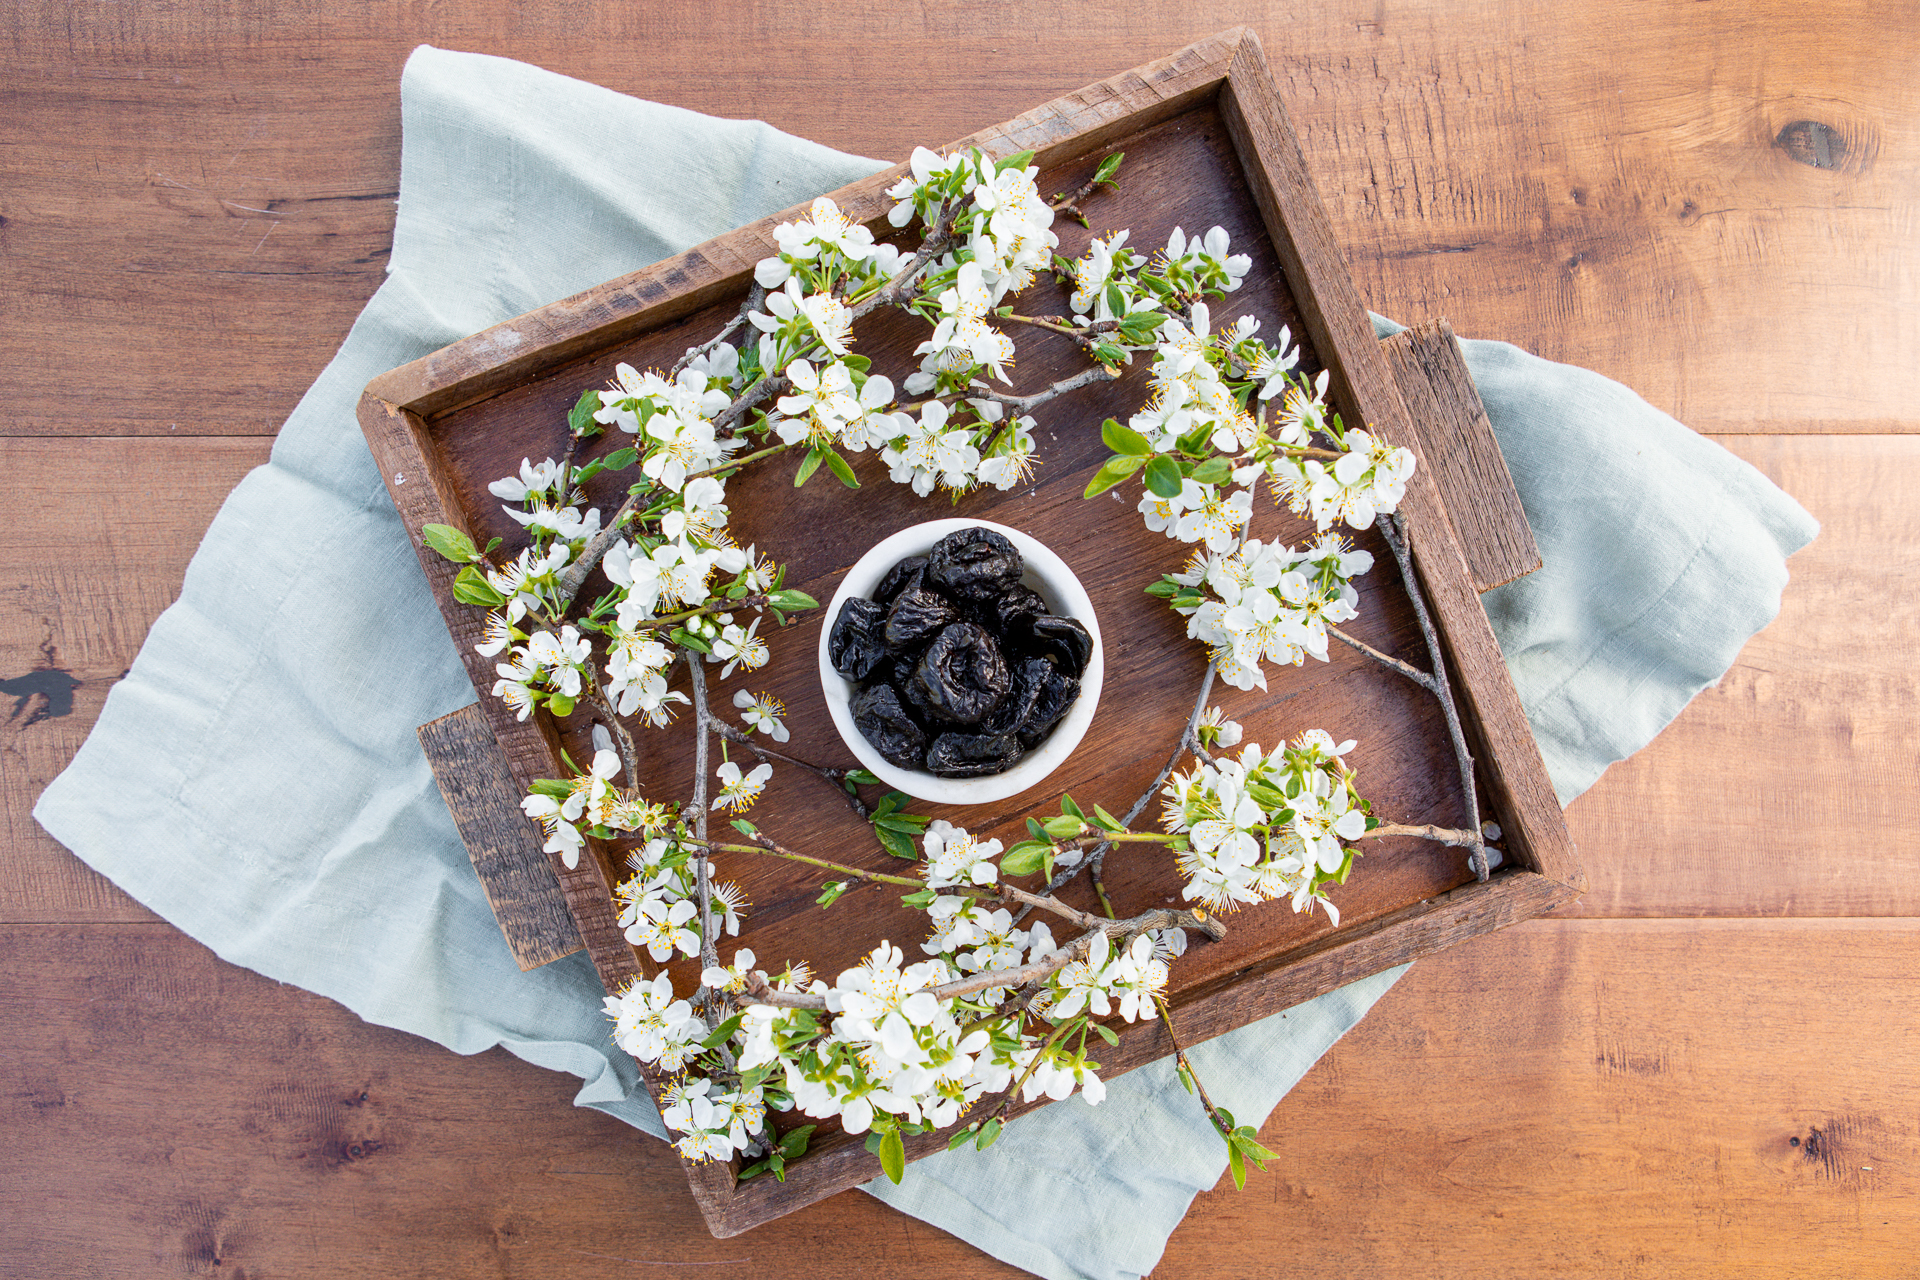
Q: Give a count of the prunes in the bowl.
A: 11